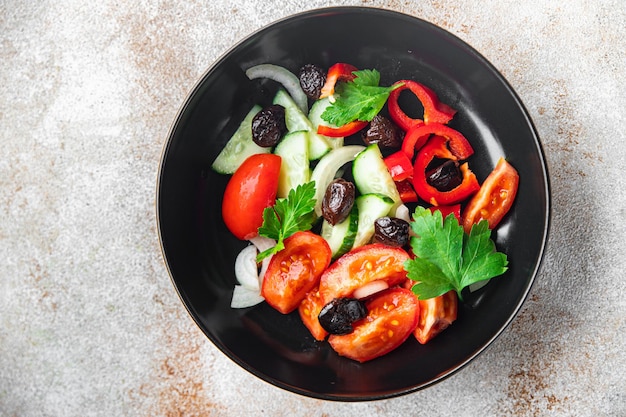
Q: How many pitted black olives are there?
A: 7